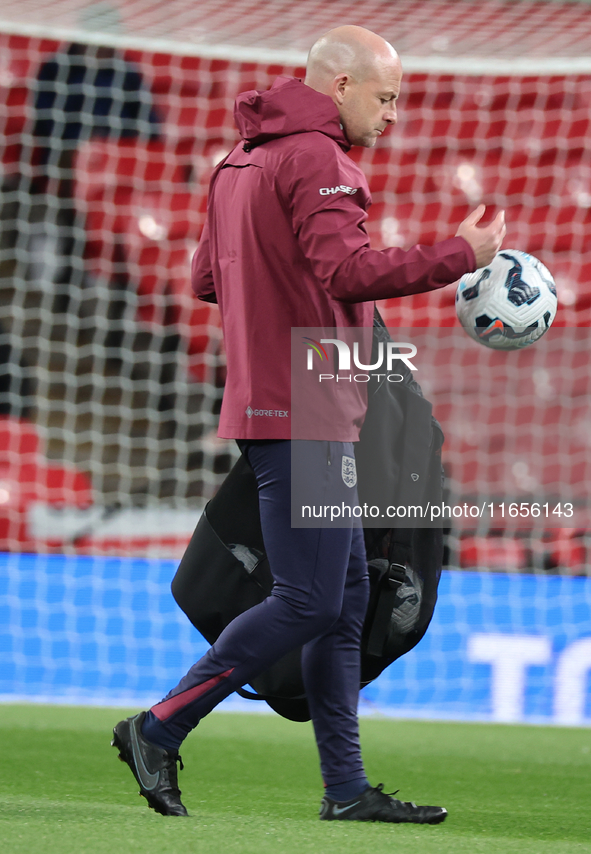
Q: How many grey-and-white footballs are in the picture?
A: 1